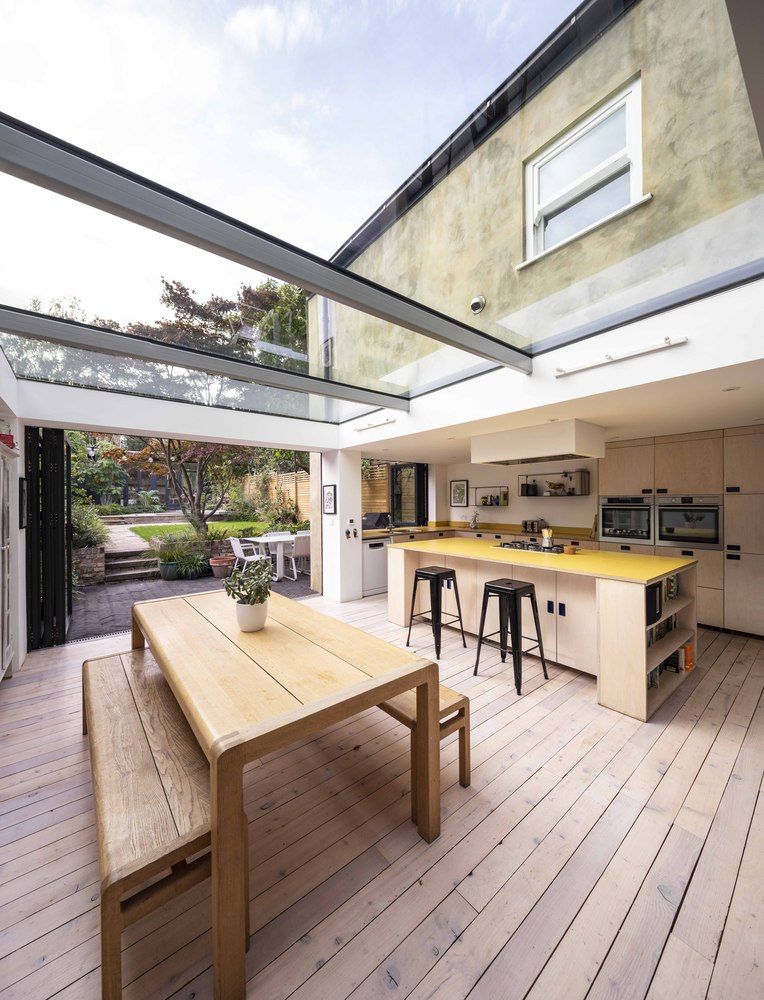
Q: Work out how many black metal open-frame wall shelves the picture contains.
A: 2